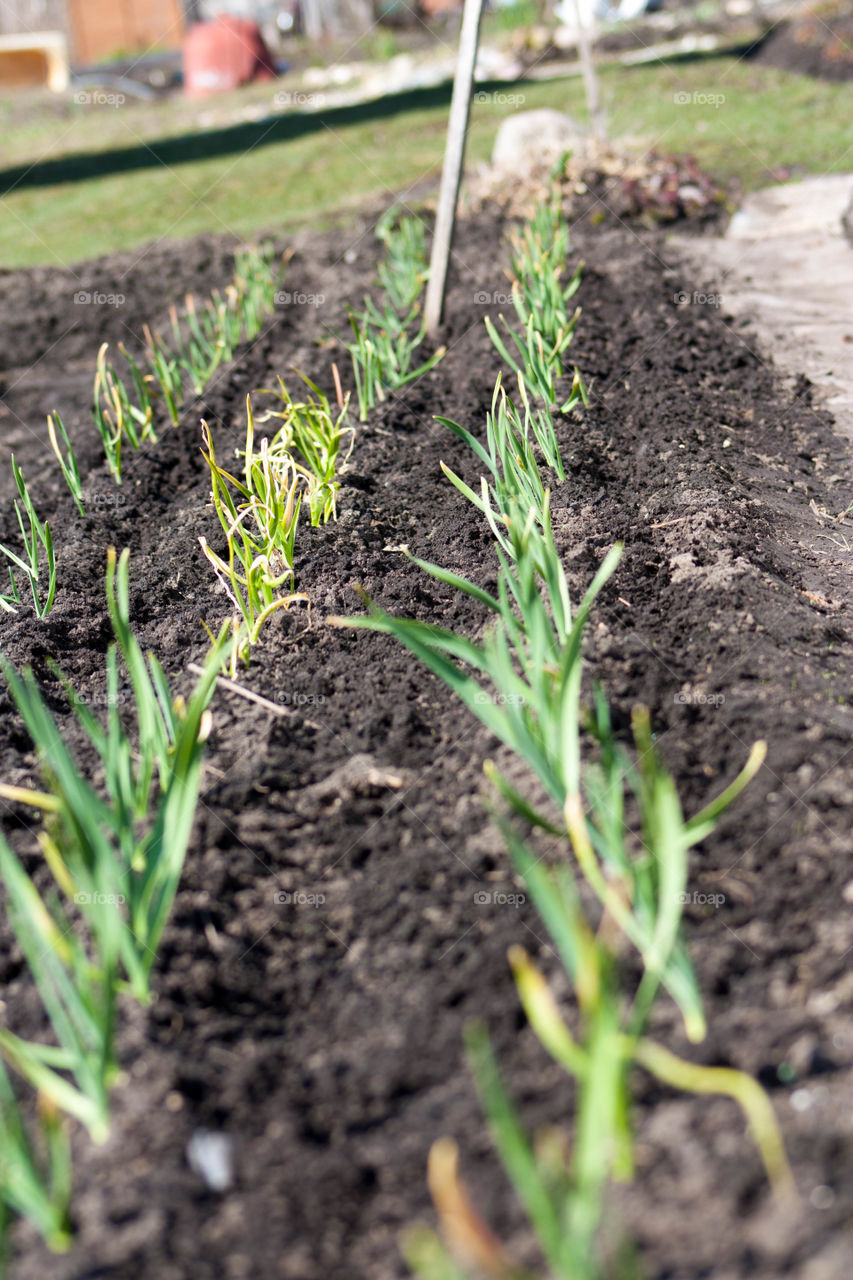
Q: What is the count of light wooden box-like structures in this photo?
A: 1